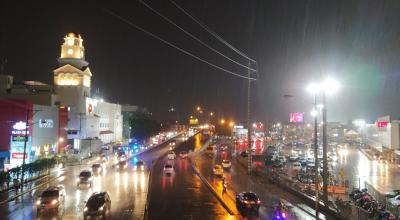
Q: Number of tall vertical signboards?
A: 1